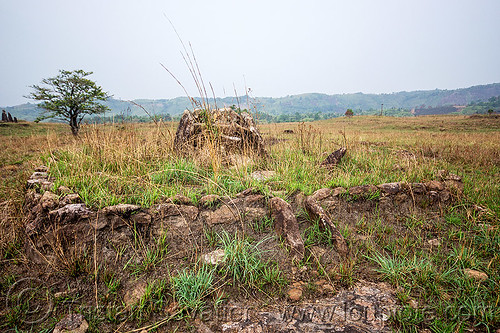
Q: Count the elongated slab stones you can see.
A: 2